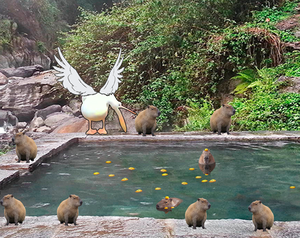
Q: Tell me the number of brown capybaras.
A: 9